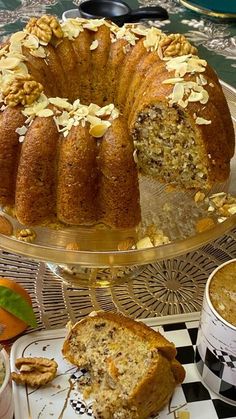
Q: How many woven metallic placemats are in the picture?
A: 1